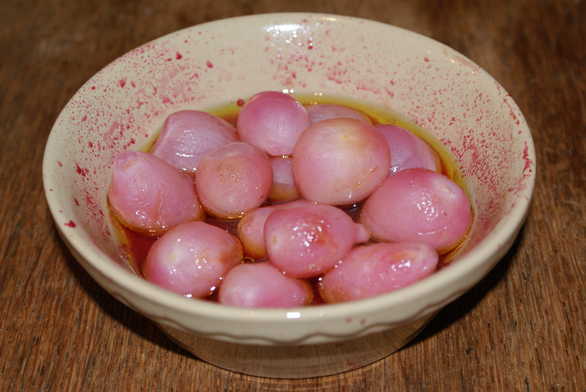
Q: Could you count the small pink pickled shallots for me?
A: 14